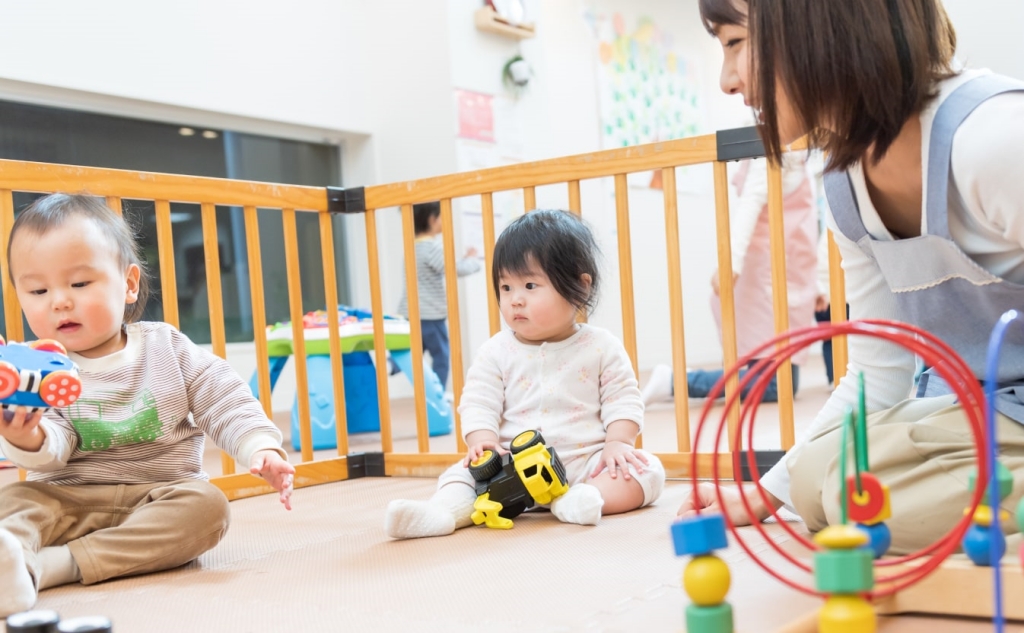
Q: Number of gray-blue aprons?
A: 1